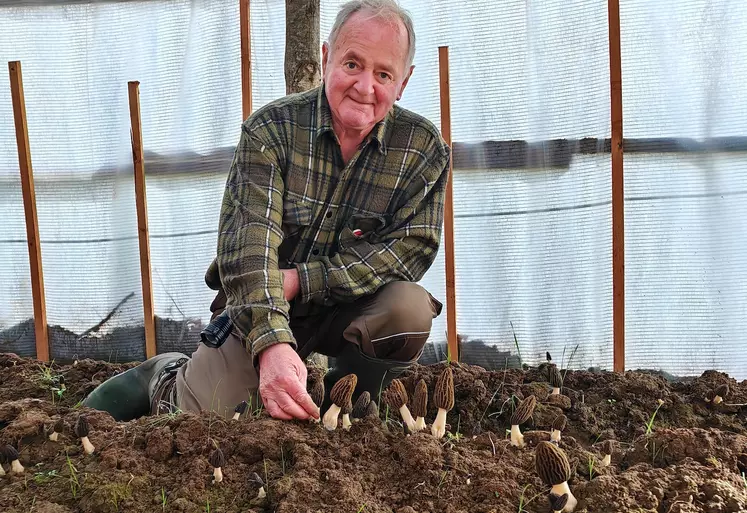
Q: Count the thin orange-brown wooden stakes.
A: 5